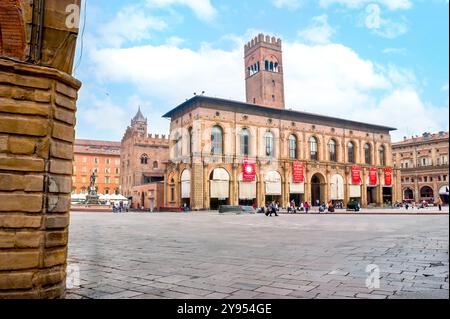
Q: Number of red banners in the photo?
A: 5